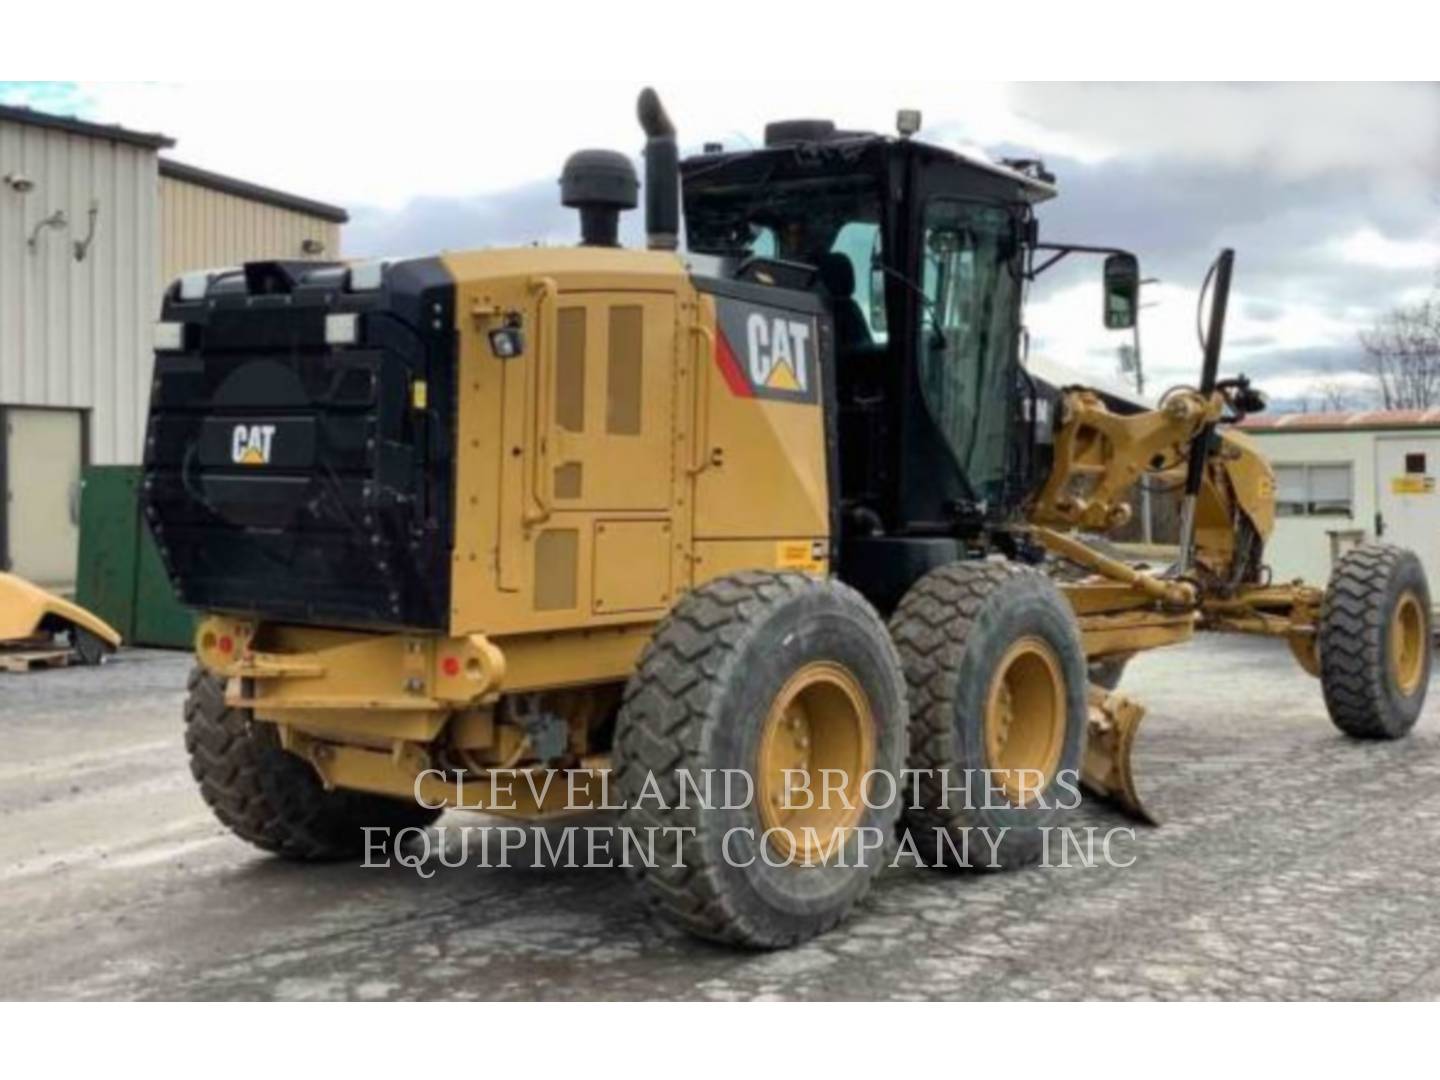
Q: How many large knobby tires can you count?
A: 4